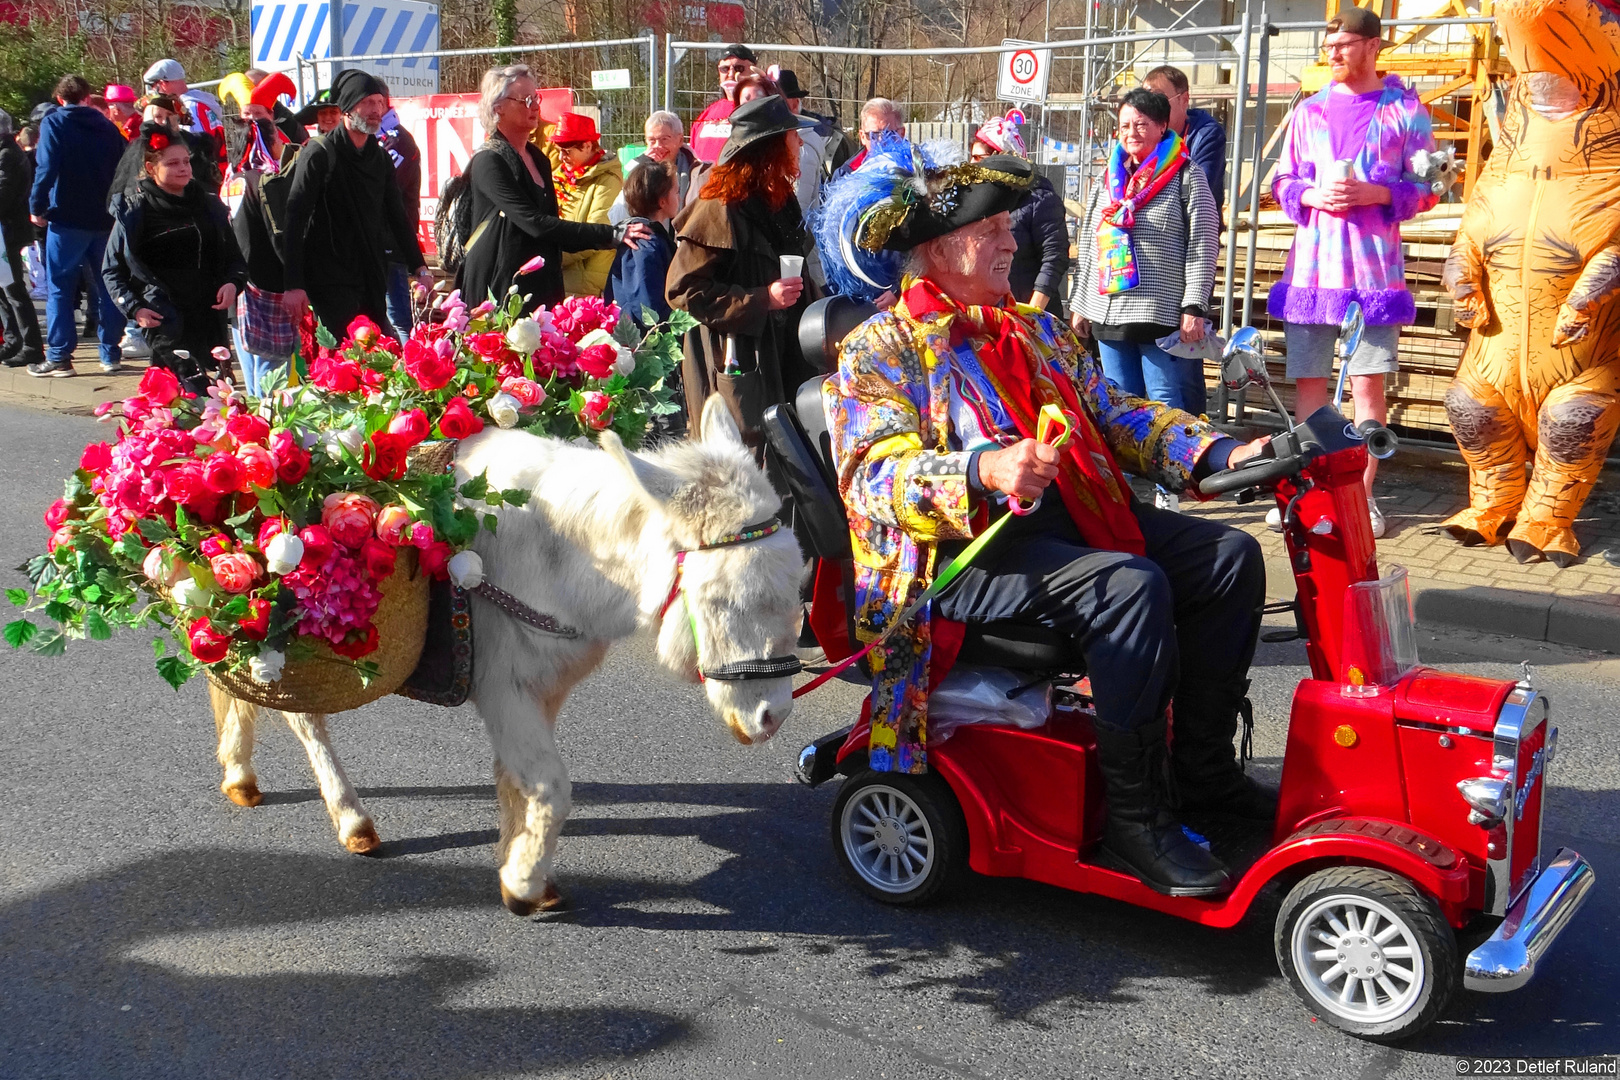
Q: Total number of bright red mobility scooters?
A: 1